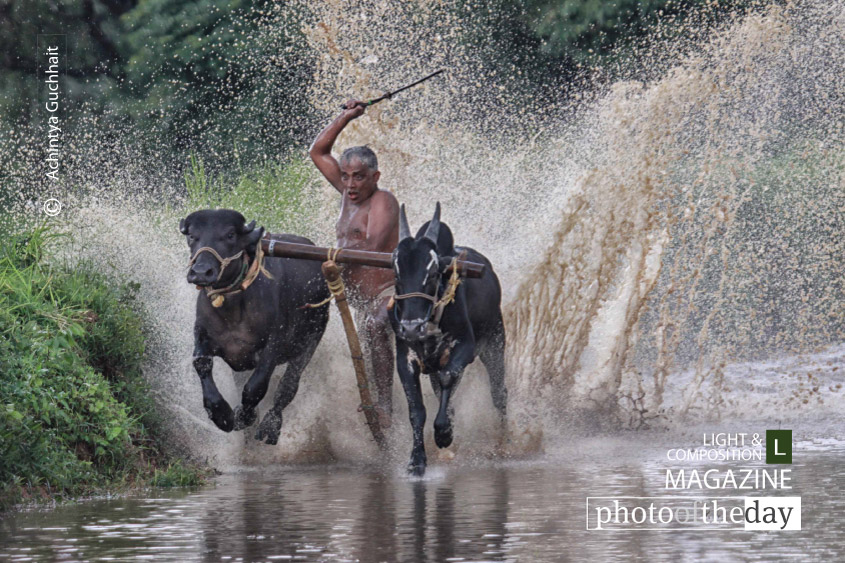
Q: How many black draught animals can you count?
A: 2